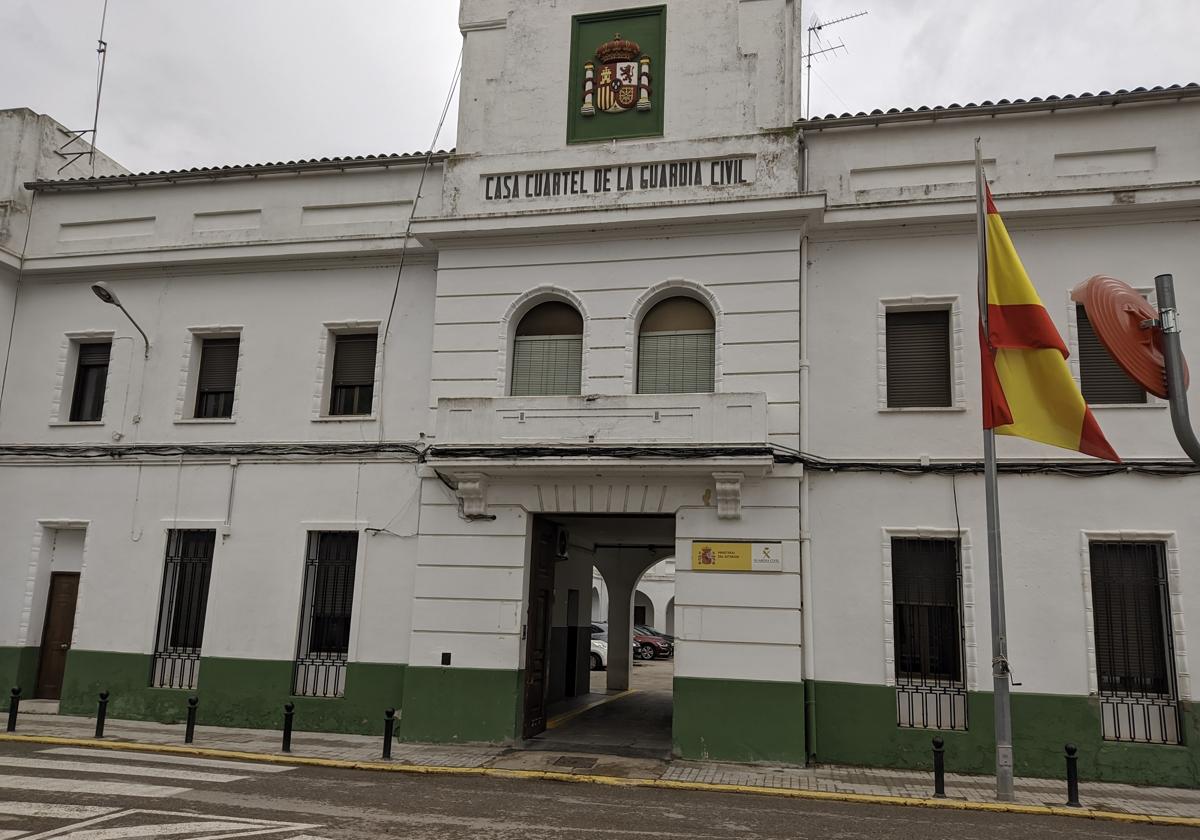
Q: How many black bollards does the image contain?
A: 7